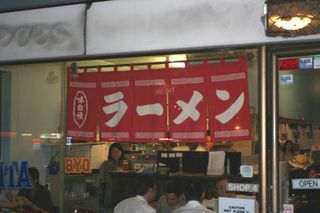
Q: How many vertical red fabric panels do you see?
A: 5